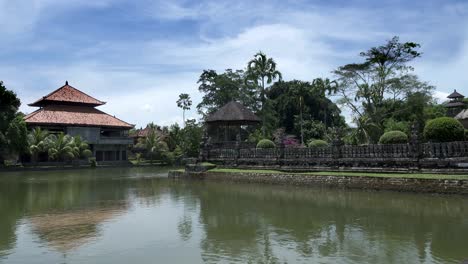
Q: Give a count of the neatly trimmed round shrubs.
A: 4